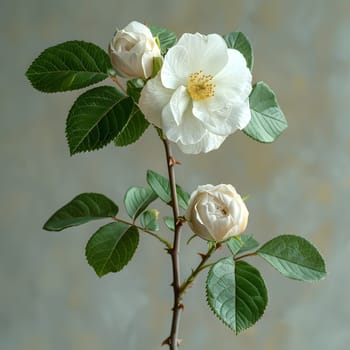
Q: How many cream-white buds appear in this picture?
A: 2